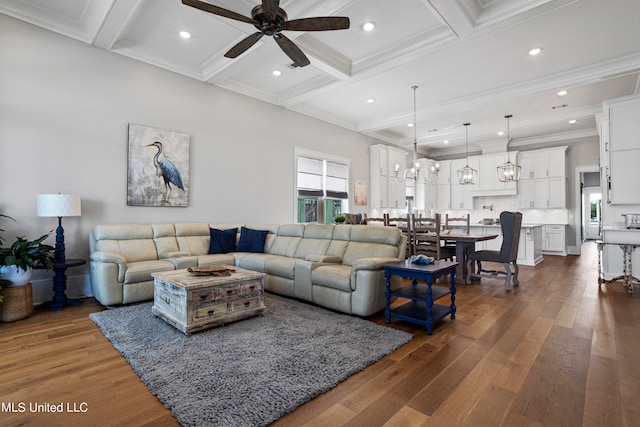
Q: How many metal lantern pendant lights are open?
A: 2